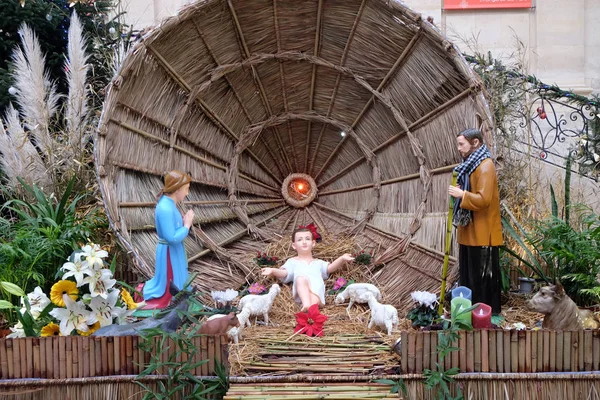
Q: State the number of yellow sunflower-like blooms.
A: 4